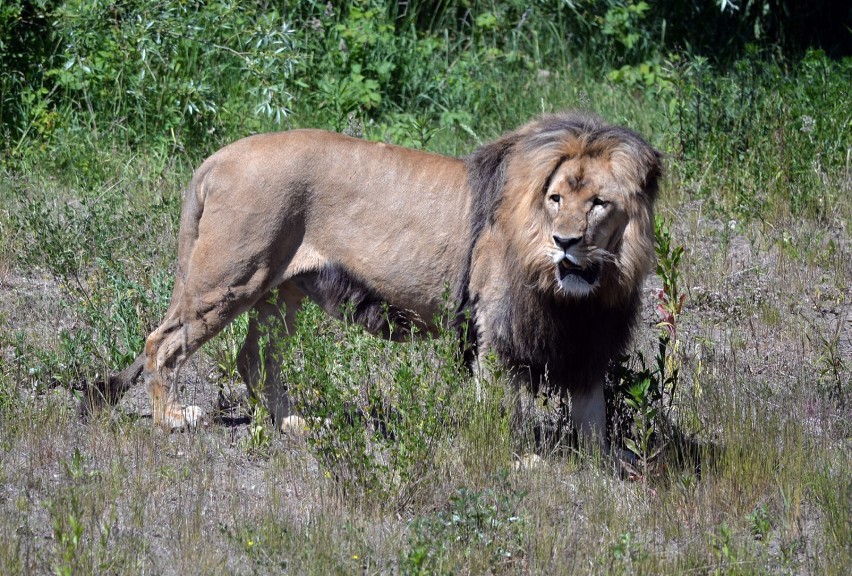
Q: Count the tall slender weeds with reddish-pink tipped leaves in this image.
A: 1